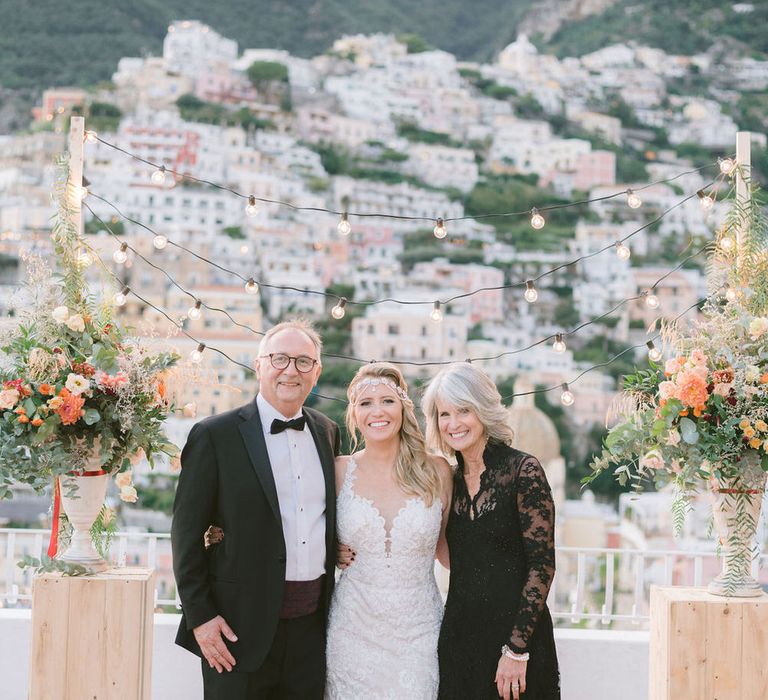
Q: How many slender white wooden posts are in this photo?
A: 2